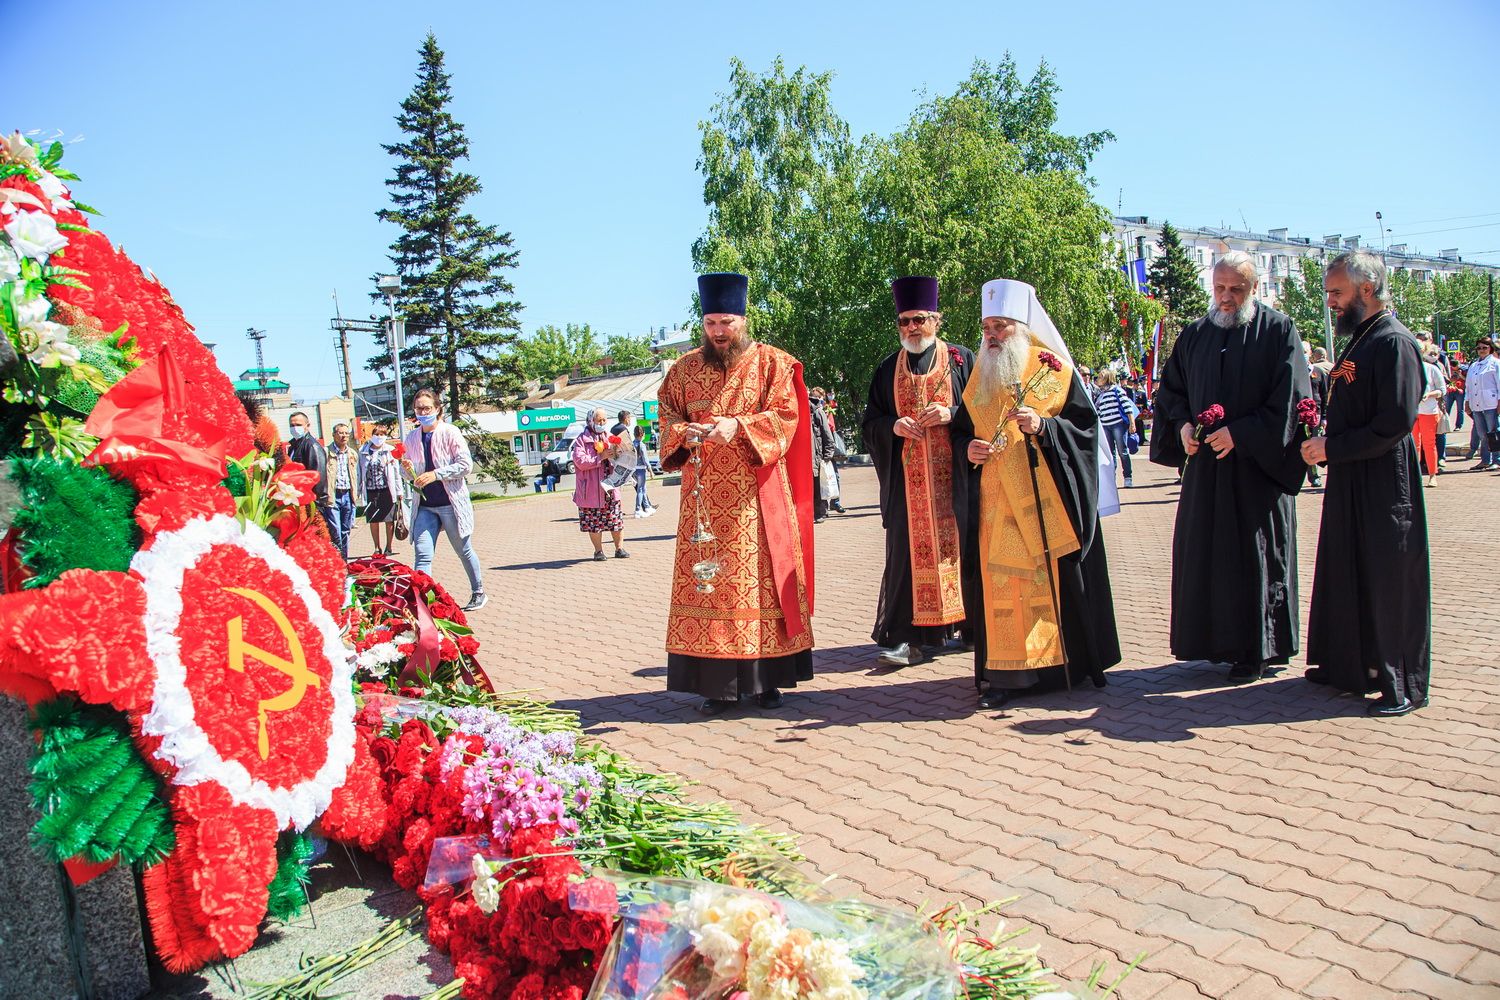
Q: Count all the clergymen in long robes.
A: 5